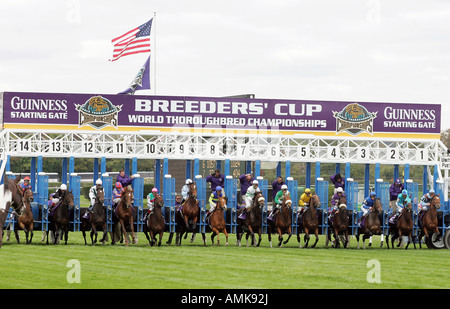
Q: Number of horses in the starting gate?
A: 14